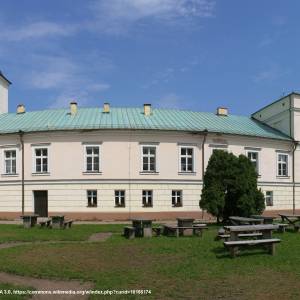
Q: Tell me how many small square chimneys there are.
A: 5